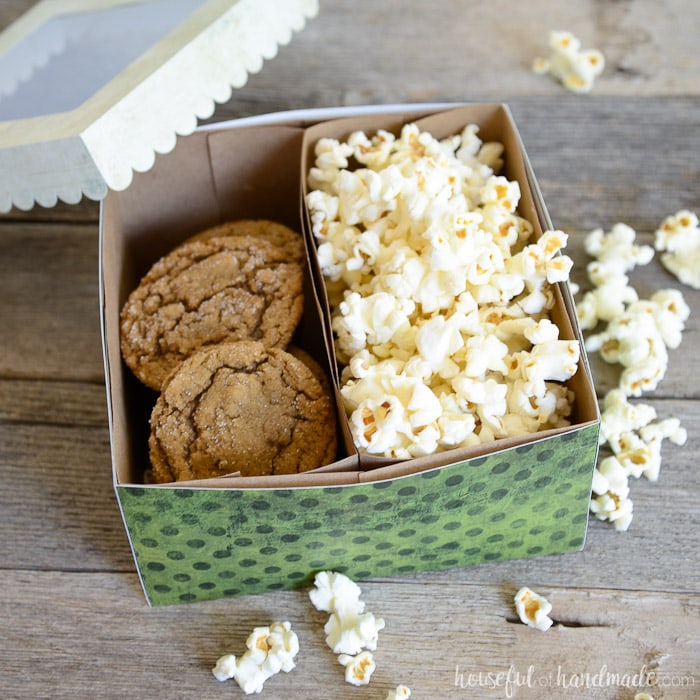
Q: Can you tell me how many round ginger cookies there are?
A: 4